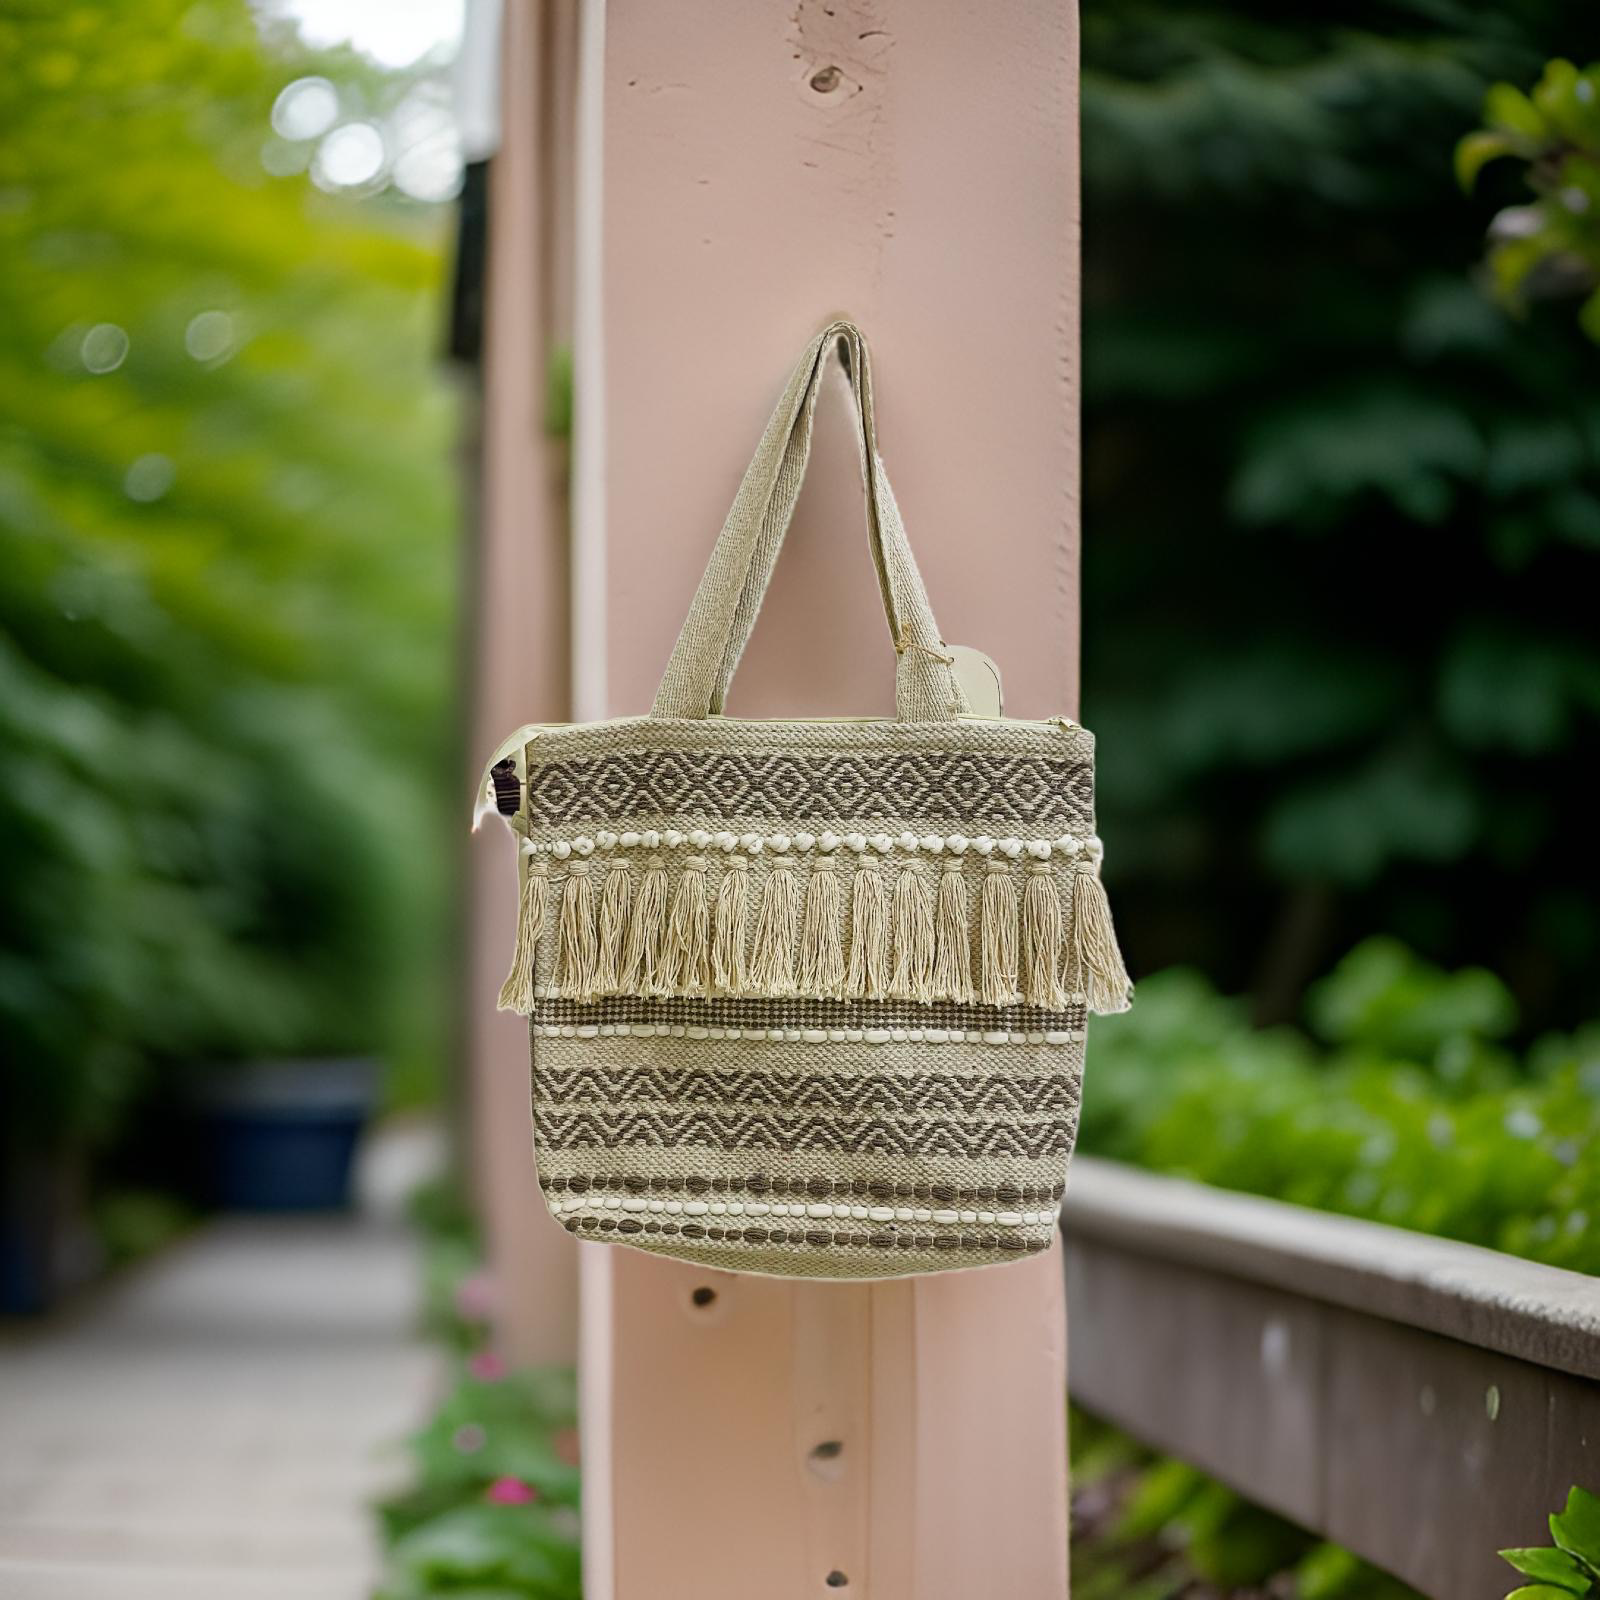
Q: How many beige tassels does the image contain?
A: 14